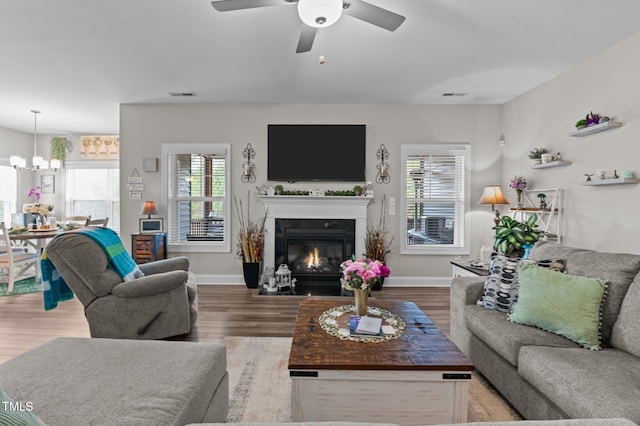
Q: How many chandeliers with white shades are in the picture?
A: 1